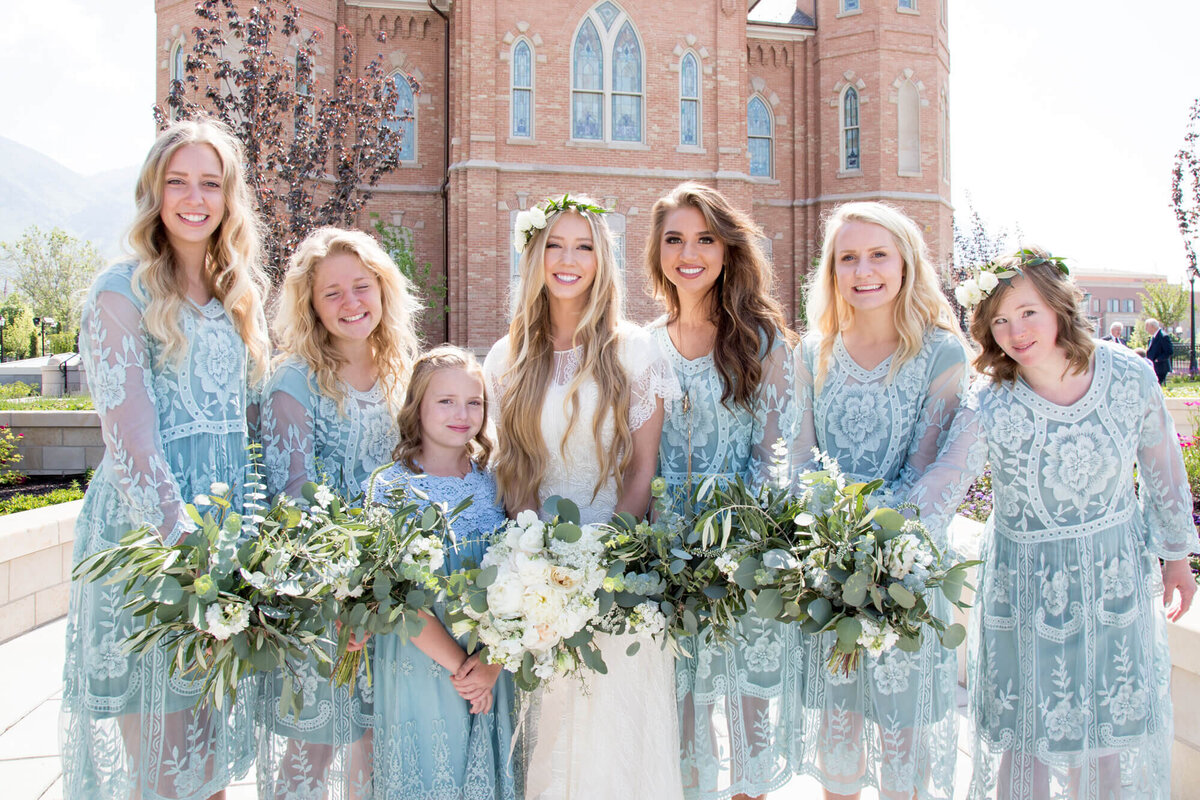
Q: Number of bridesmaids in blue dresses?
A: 6